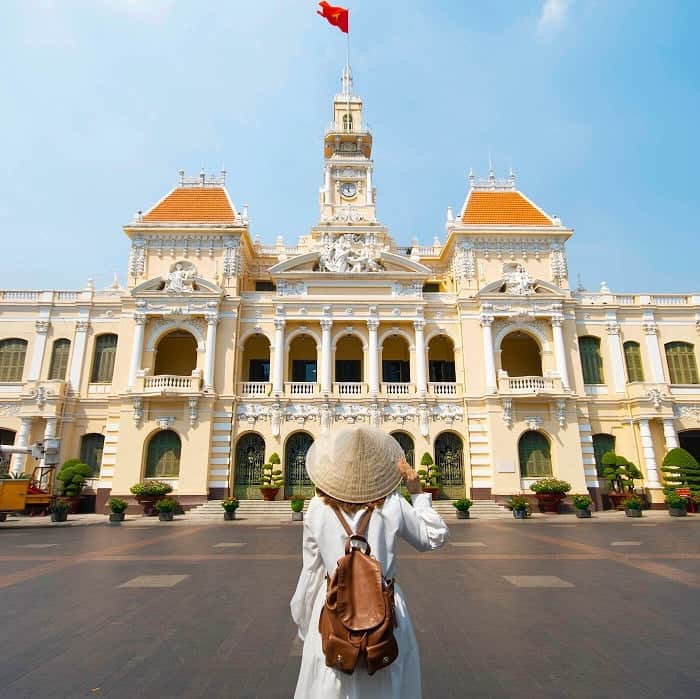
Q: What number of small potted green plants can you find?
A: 10